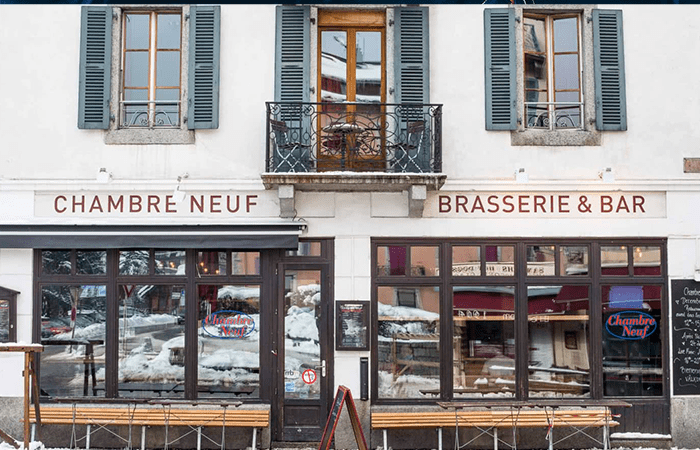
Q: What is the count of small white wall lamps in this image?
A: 4